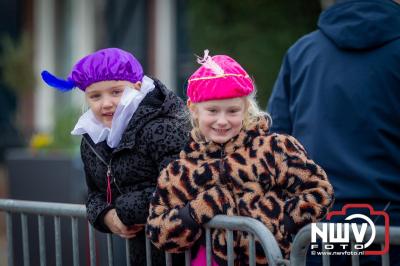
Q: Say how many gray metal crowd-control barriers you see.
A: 2